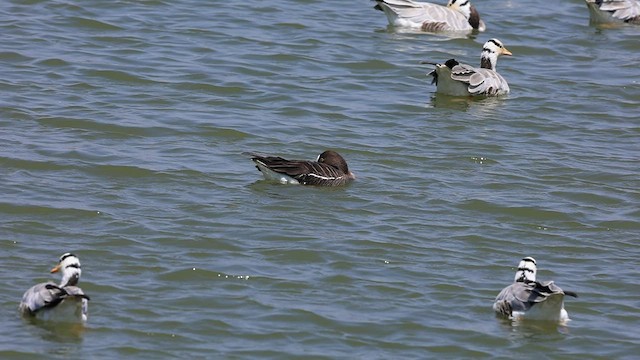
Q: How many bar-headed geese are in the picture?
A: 5